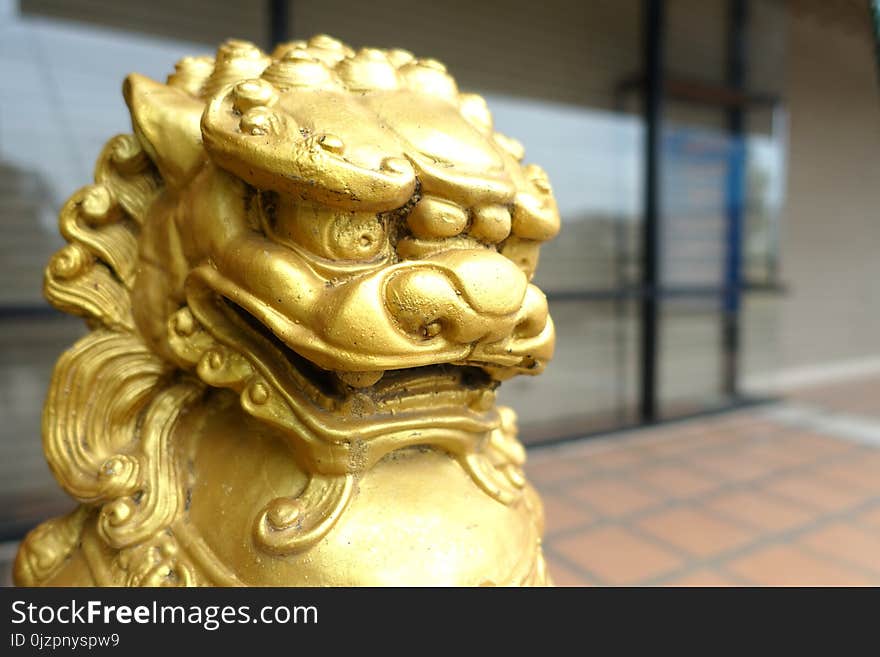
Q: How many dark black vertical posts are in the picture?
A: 3